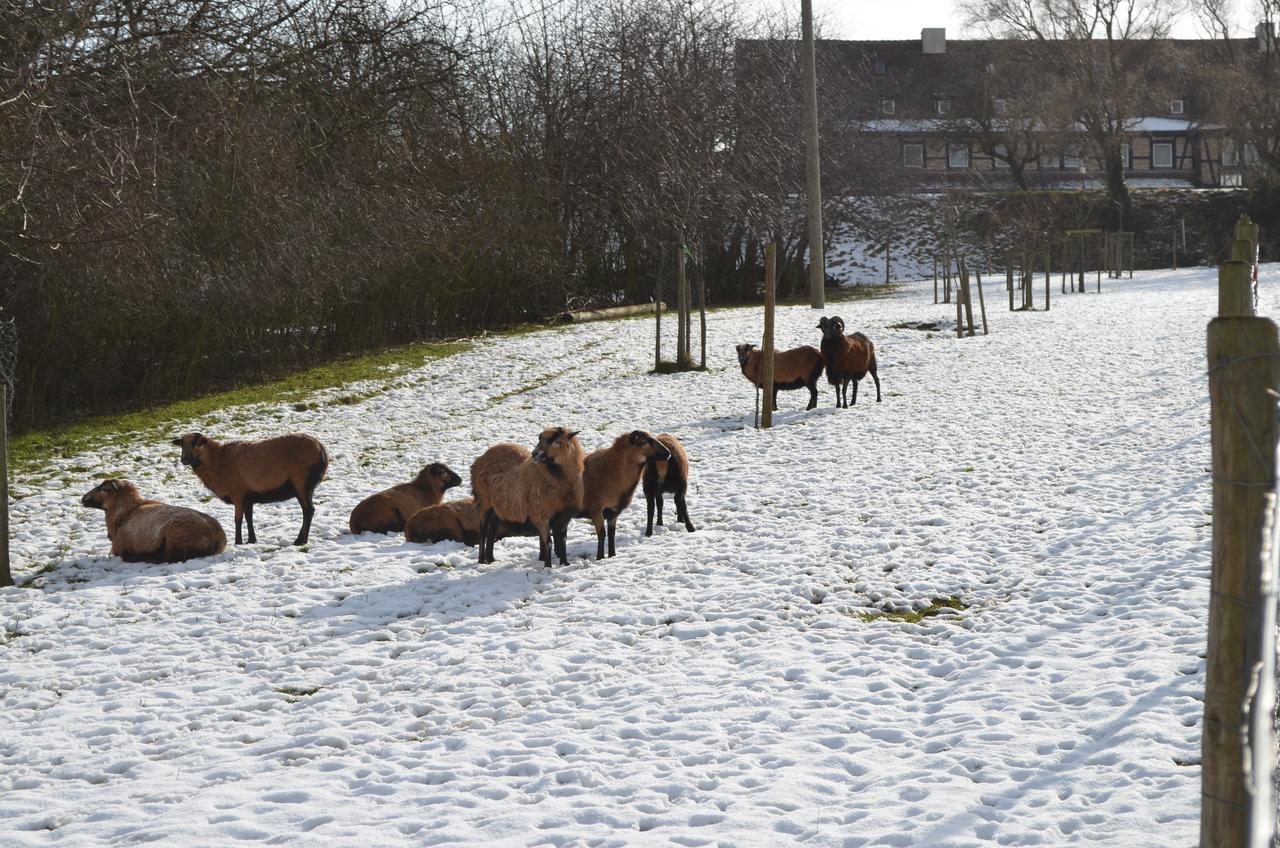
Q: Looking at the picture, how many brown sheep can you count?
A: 9